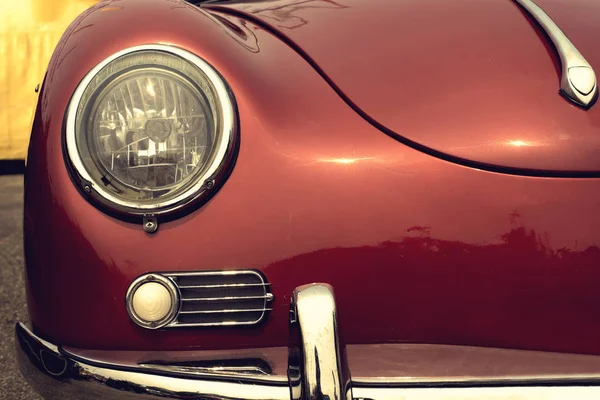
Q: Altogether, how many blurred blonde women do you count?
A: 0